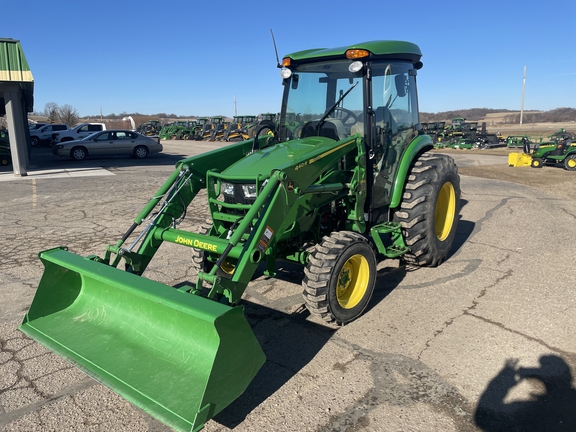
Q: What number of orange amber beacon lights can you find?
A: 2